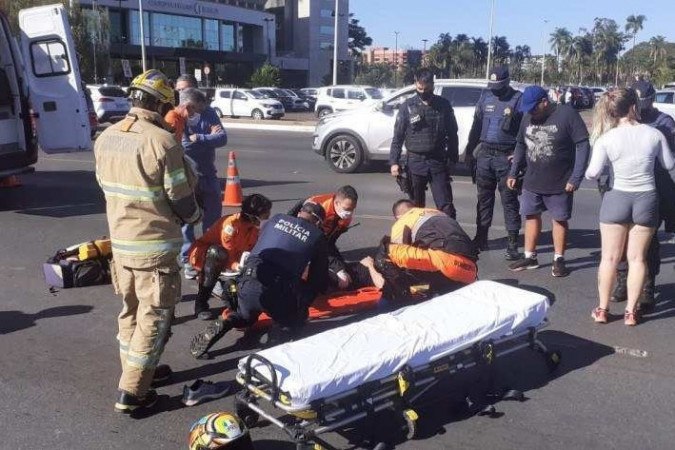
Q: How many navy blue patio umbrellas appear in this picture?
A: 0